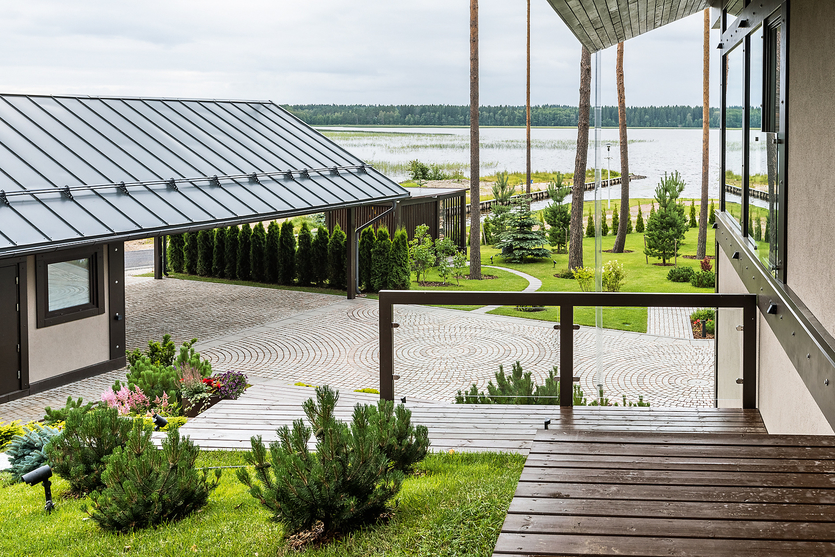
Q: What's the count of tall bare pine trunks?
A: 5